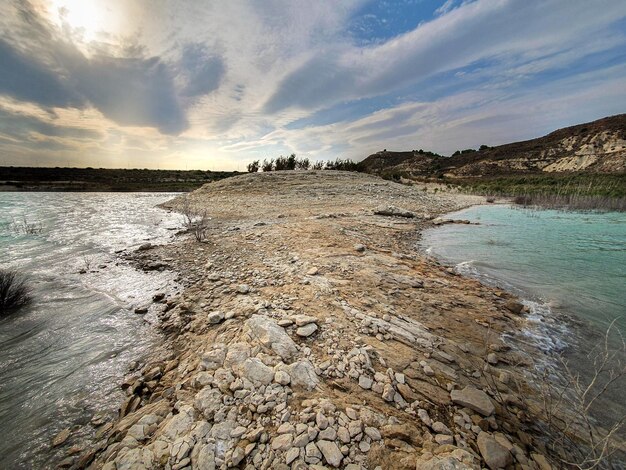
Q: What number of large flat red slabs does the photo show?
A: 0